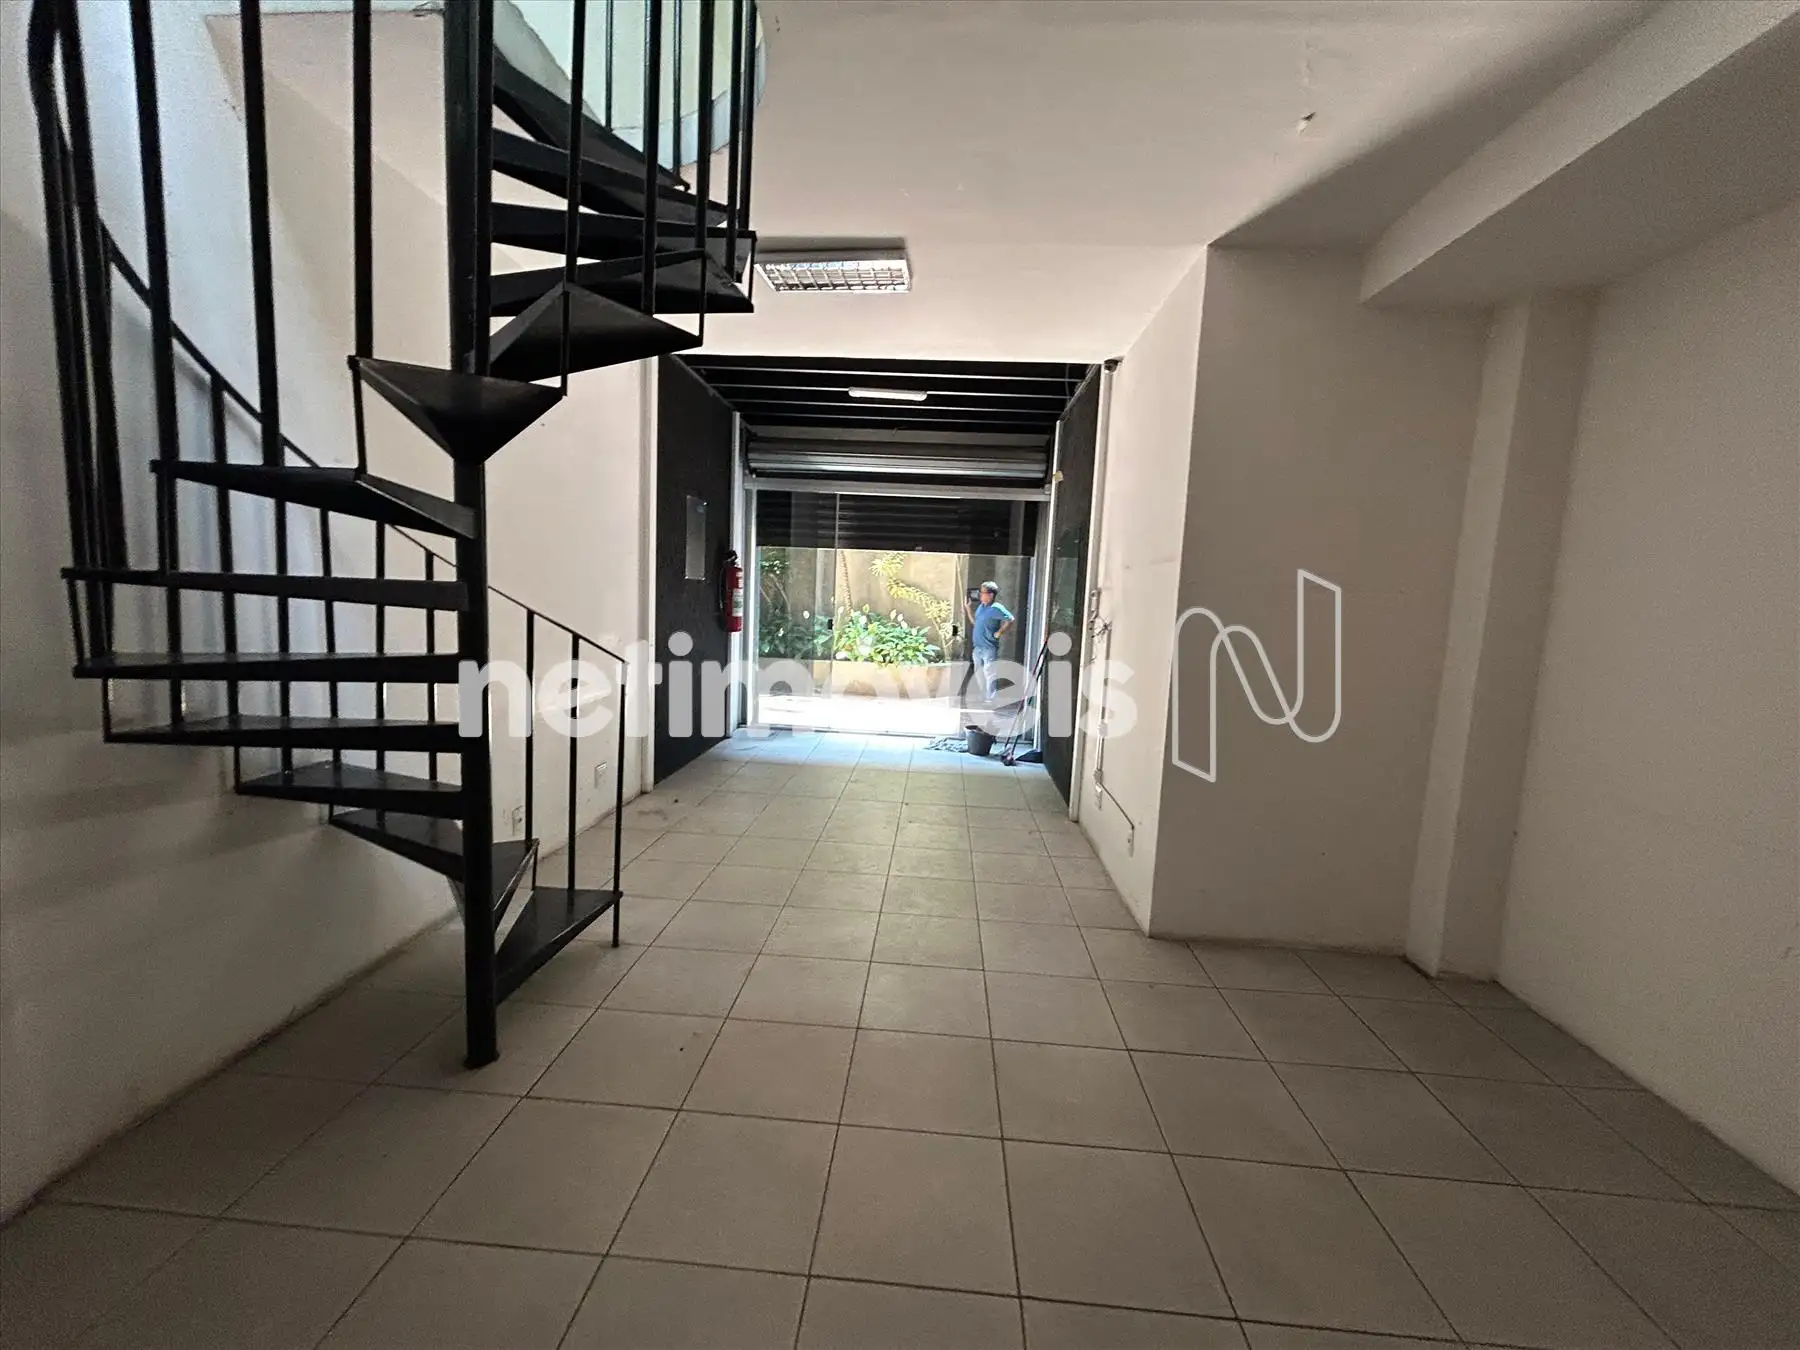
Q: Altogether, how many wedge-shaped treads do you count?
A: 14